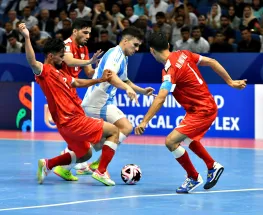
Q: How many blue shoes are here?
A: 2